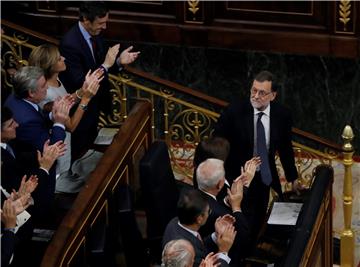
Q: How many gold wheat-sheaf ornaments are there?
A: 2